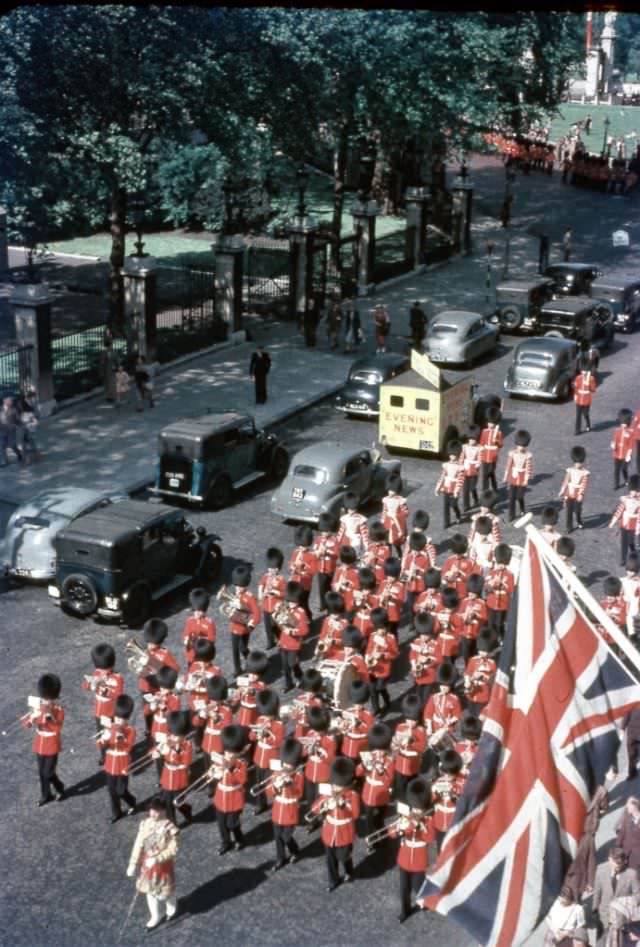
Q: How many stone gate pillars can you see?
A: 7